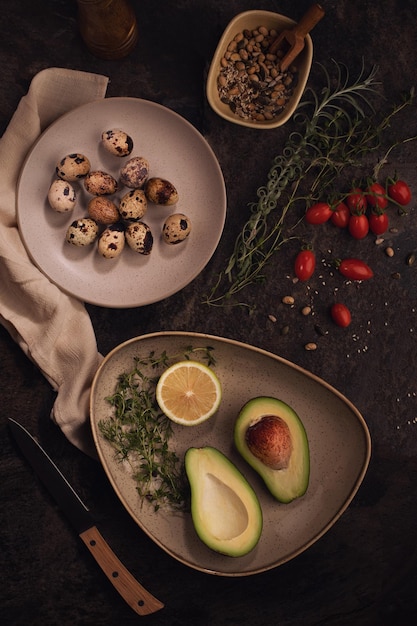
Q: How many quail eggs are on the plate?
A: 12